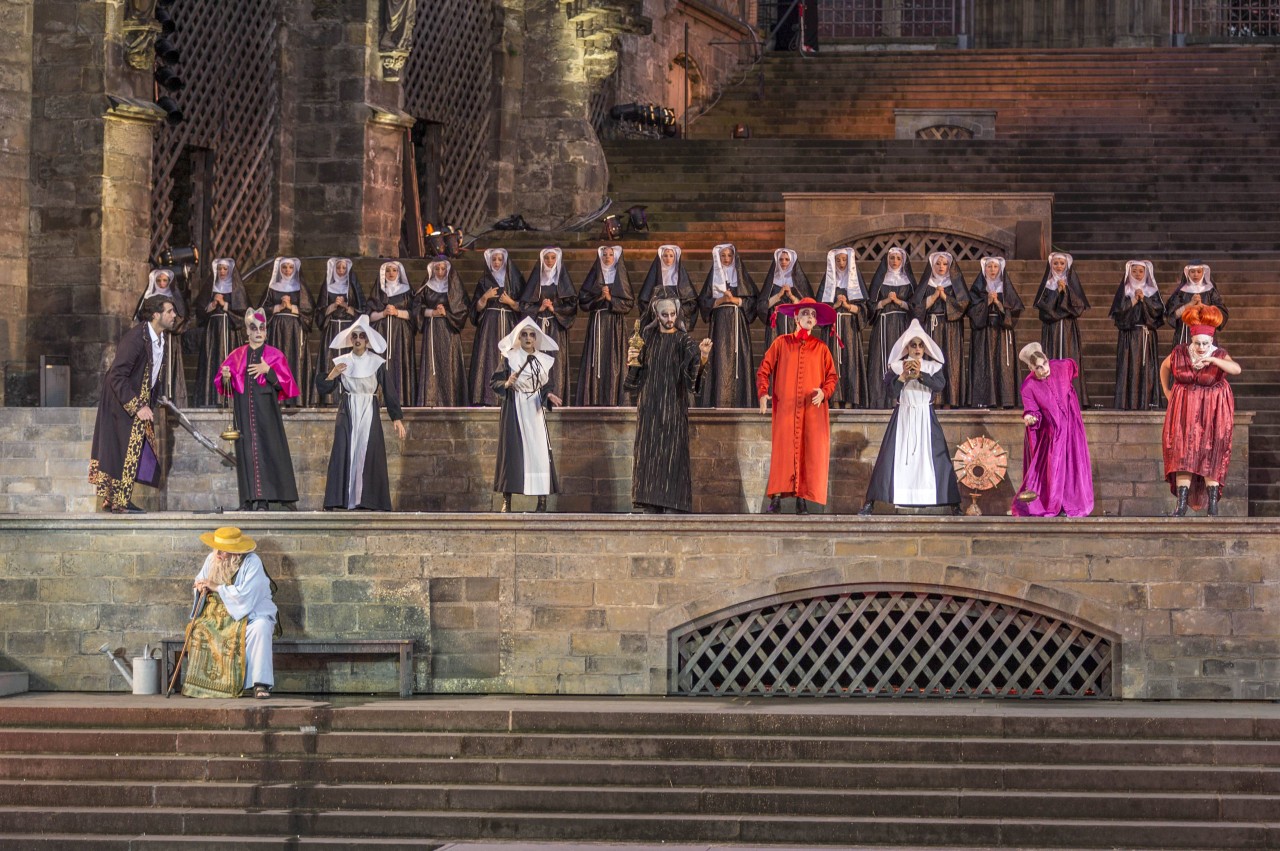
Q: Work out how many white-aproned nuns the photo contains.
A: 3